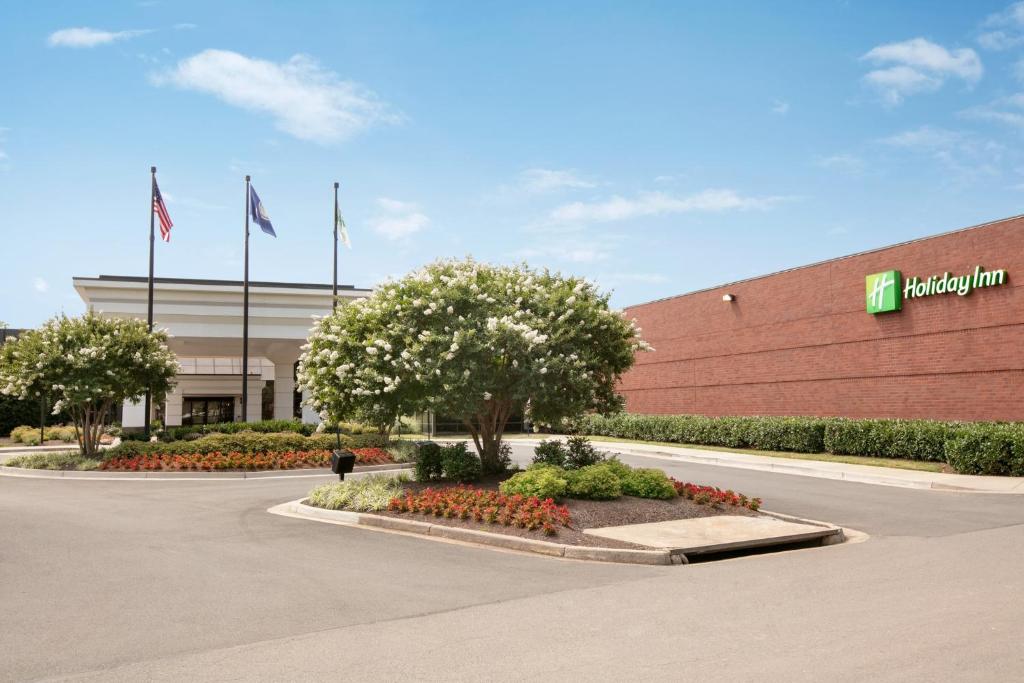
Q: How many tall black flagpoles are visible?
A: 3